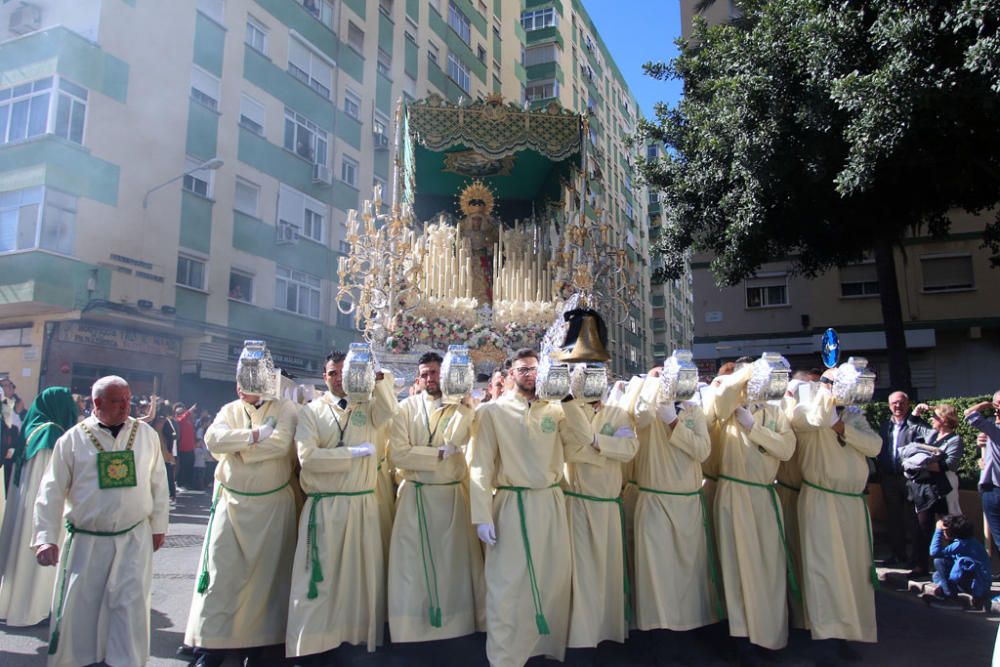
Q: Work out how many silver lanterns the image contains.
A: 8